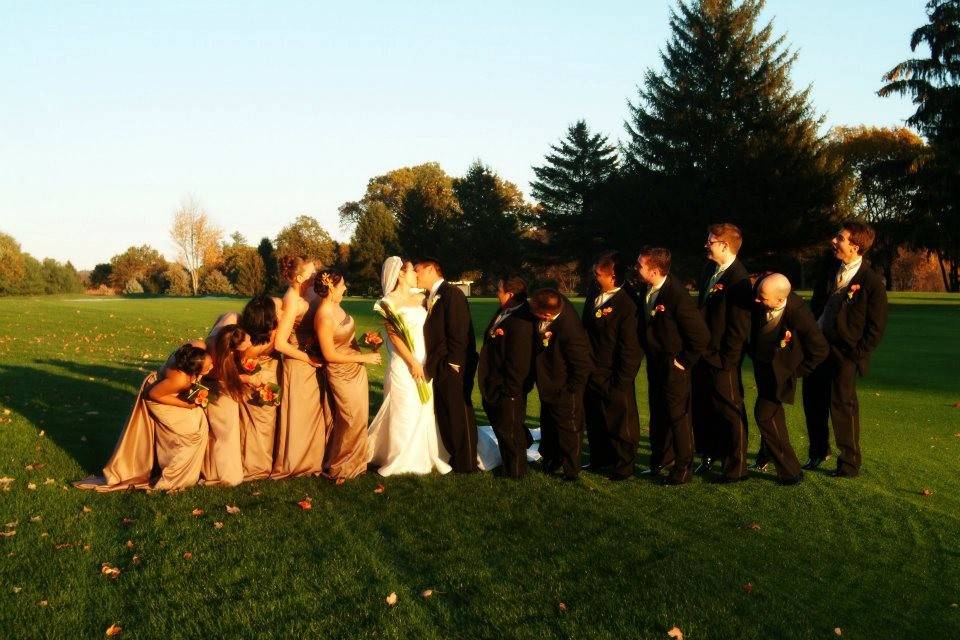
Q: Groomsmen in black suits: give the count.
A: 7